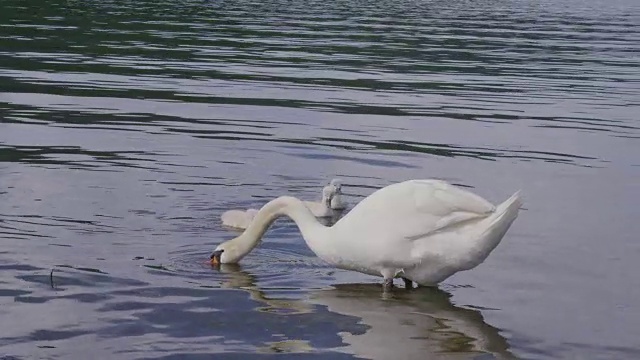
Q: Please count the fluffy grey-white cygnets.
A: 3